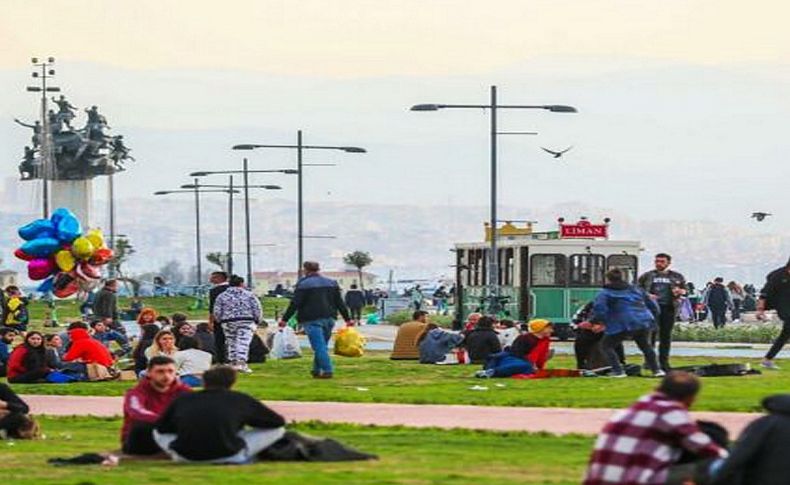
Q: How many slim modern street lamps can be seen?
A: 5